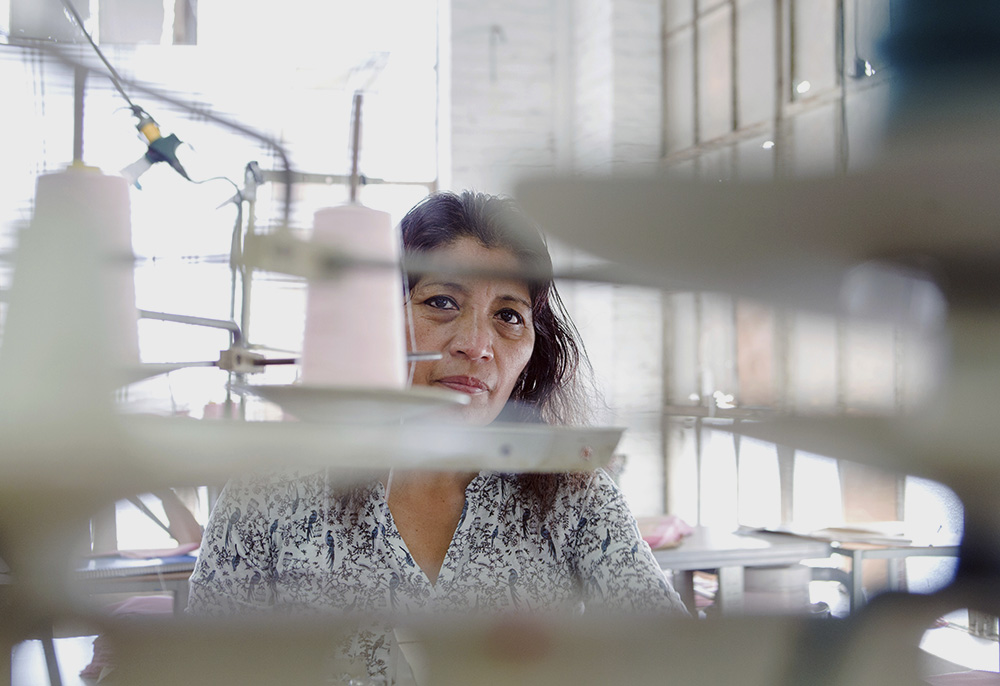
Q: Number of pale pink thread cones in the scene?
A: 2